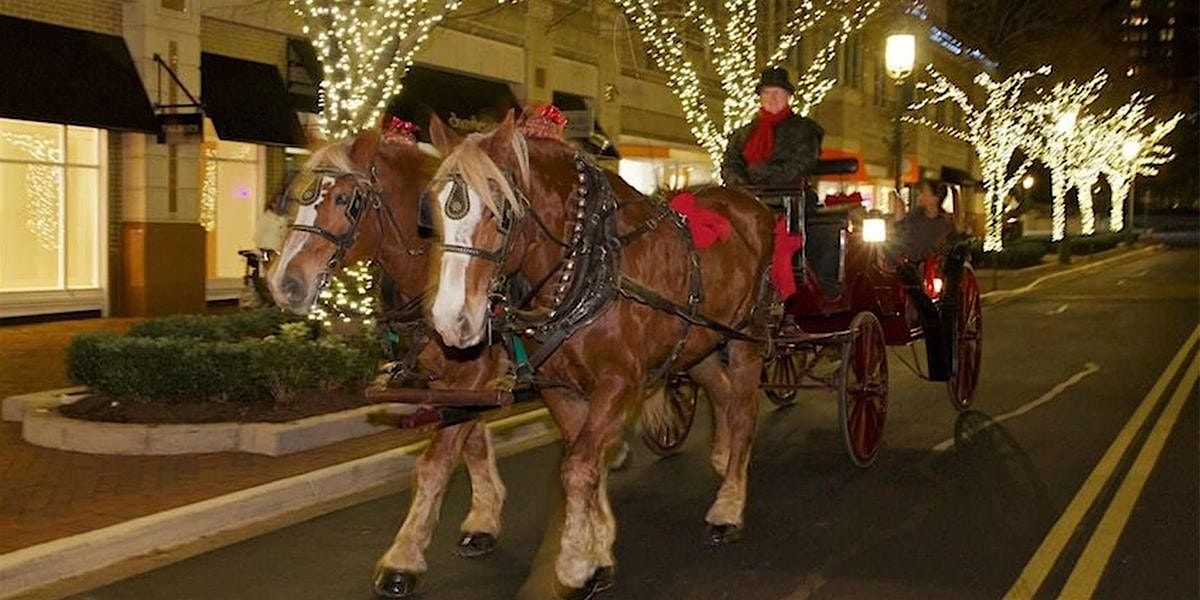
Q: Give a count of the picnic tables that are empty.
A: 0